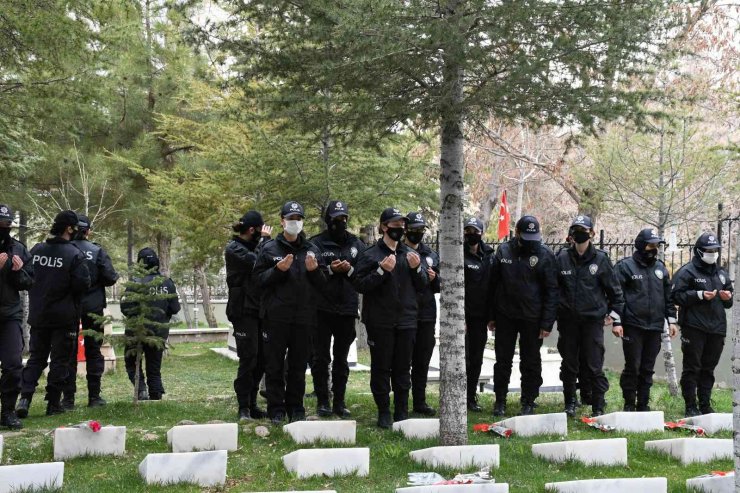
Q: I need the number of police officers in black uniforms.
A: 14